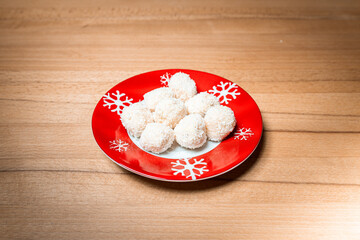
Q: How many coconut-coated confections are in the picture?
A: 8